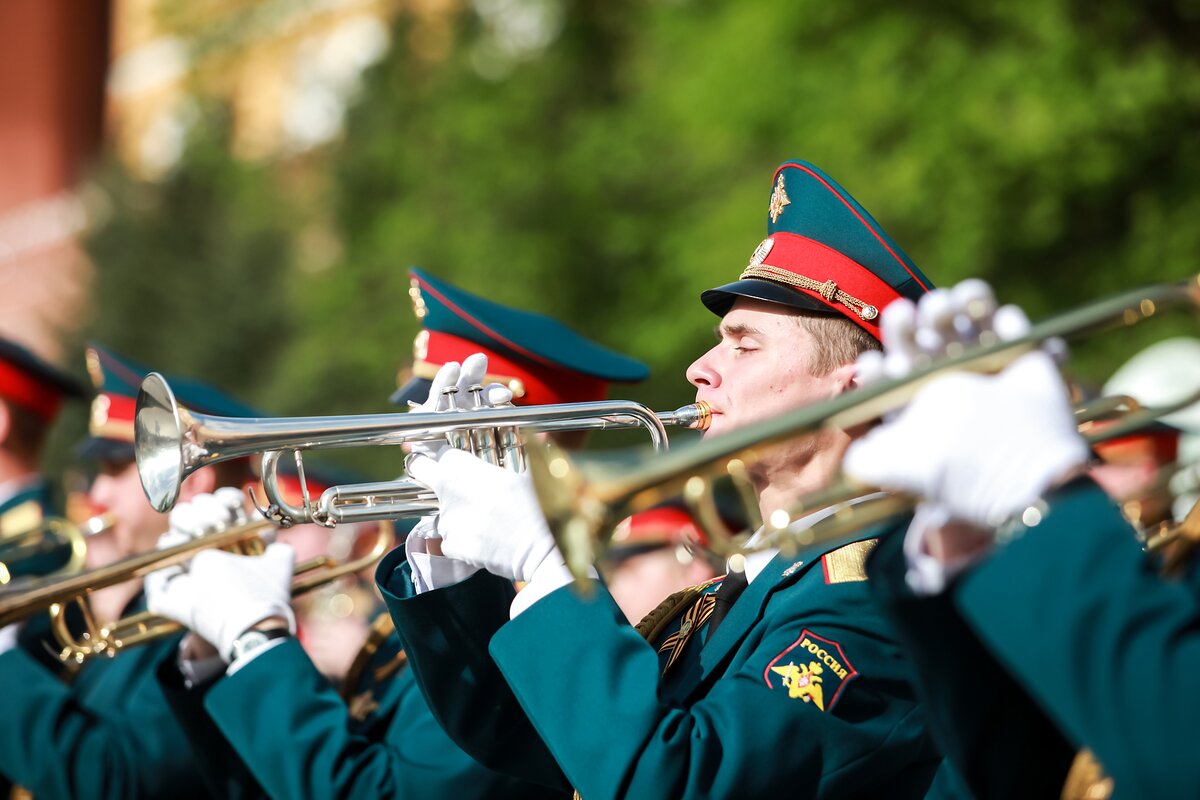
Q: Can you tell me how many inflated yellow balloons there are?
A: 0